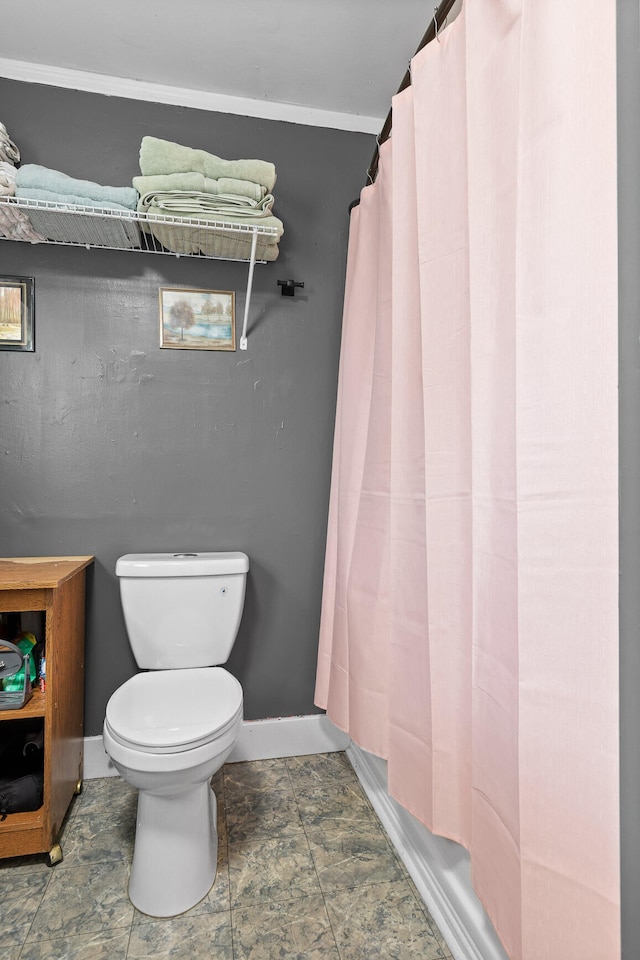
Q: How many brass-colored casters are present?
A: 2